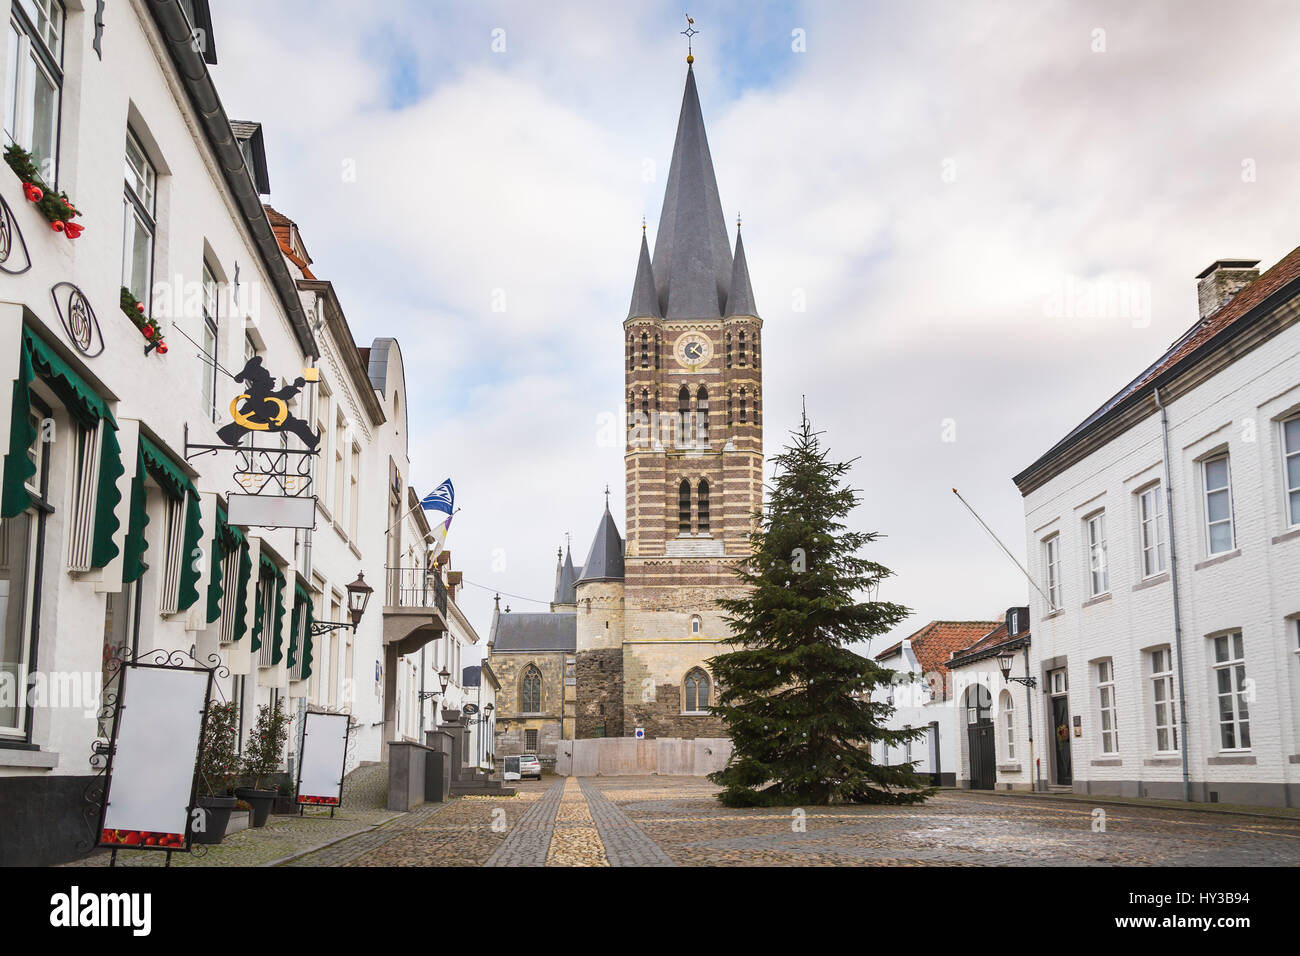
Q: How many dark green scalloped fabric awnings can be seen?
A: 5